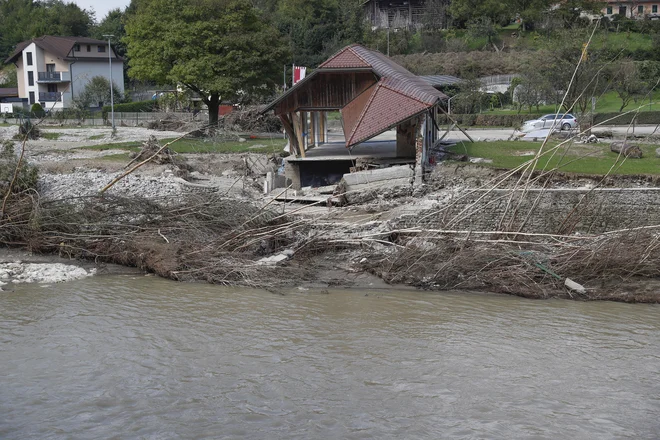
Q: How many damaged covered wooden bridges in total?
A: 1